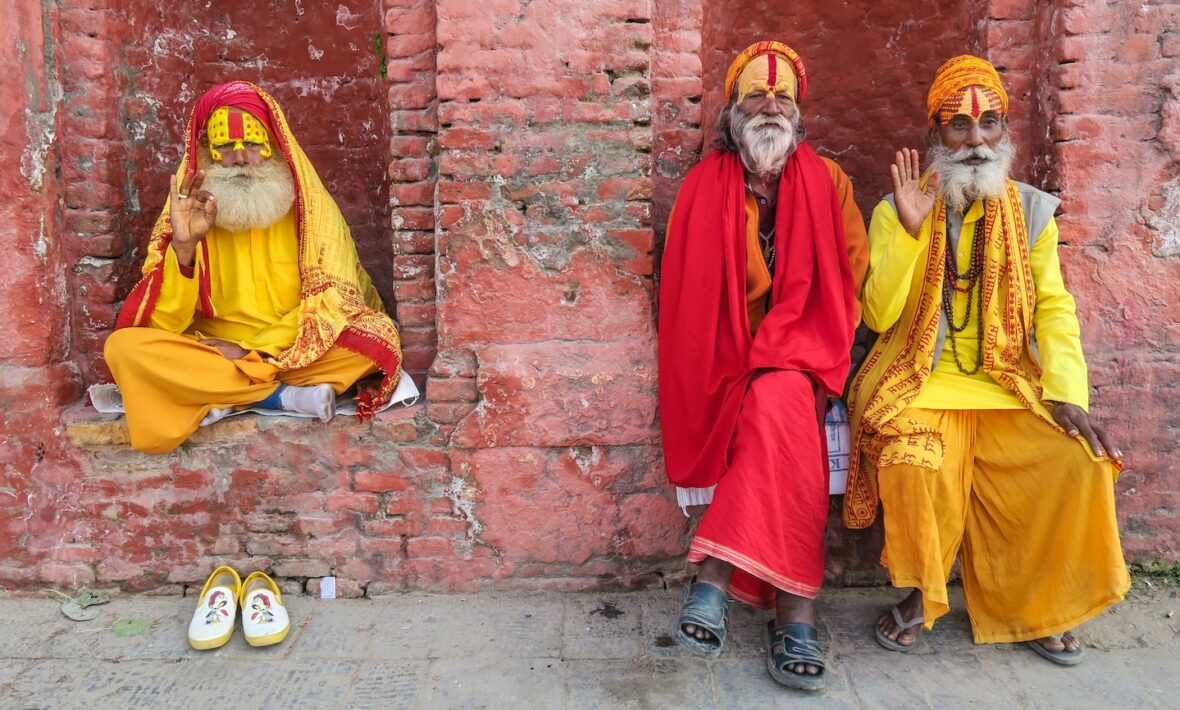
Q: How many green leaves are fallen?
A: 2